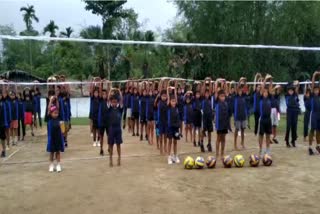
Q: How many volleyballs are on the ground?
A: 7